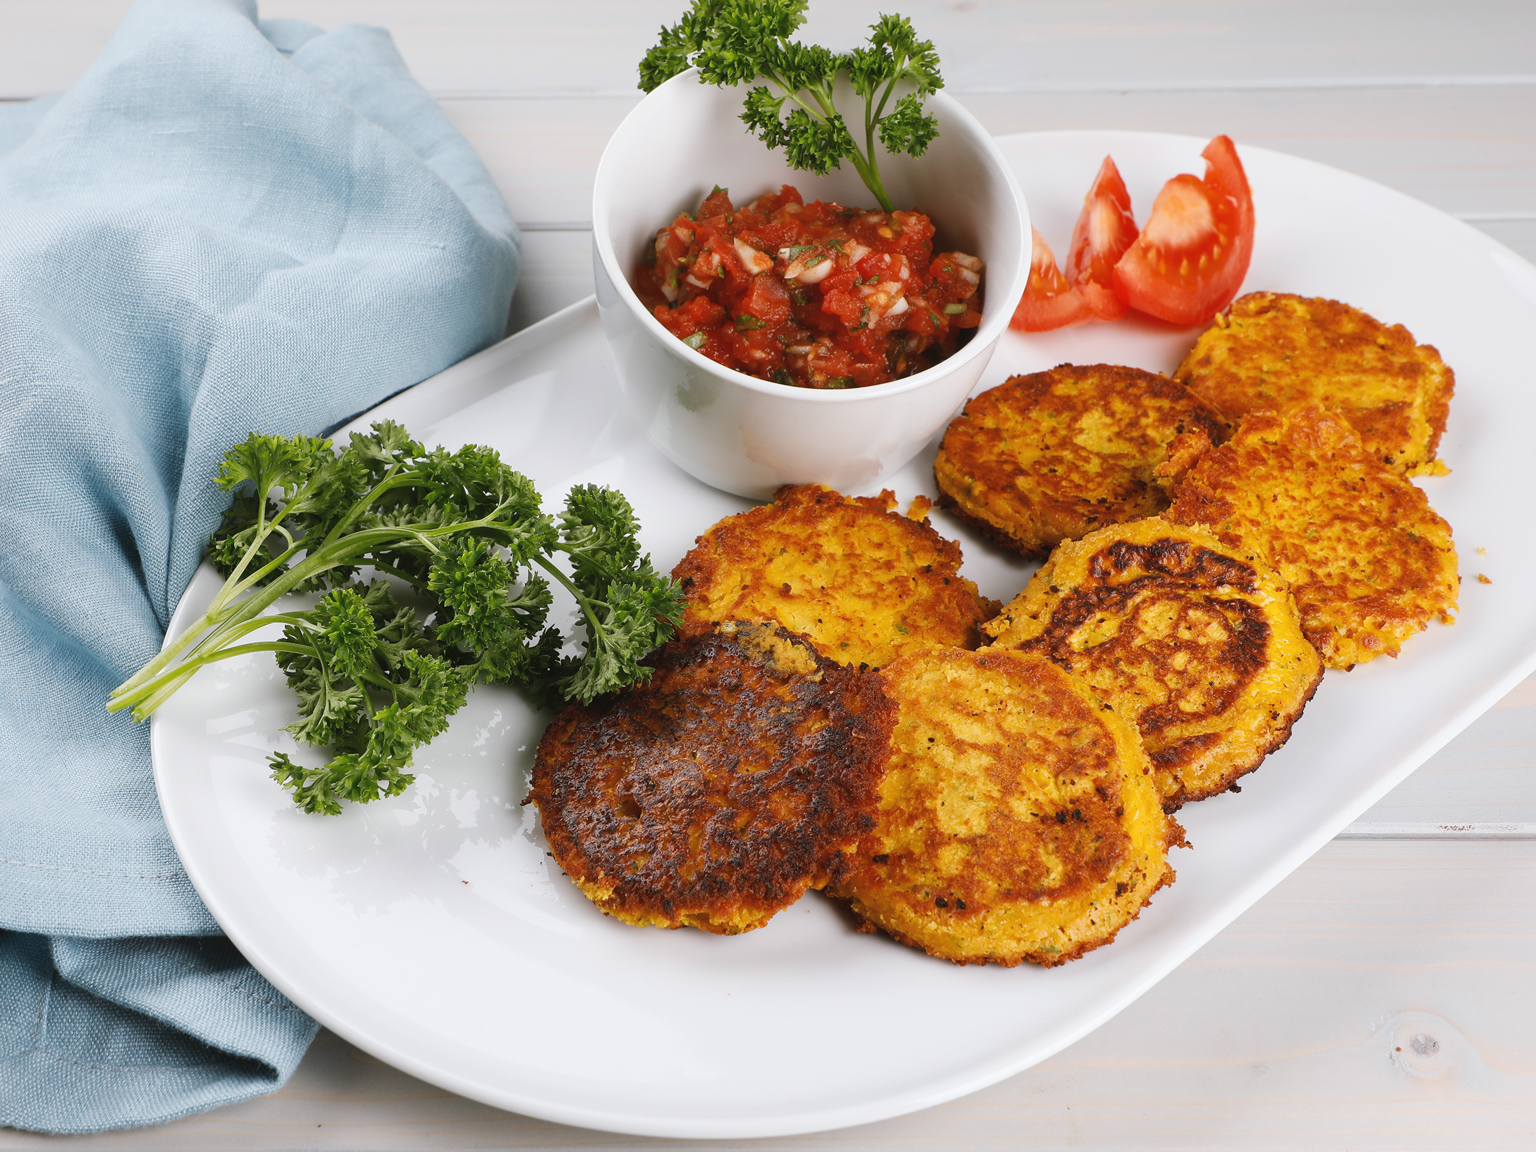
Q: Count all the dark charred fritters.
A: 1